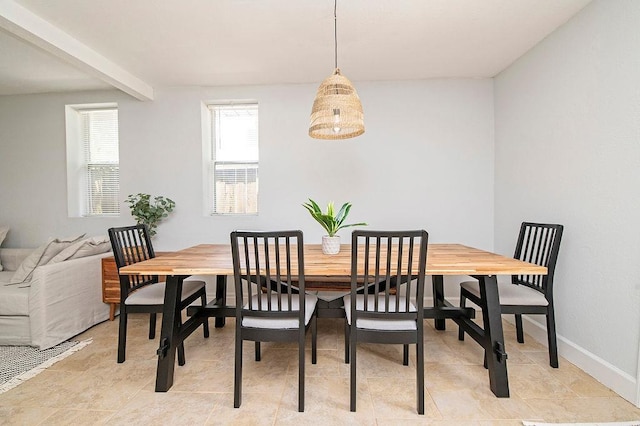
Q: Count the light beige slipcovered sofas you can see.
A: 1